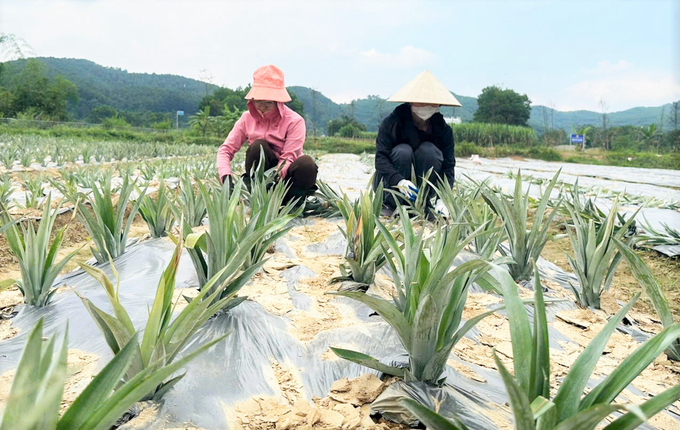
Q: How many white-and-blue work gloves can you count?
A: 2